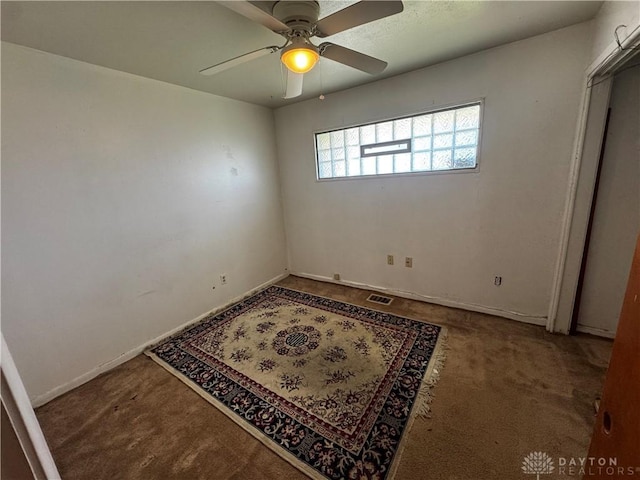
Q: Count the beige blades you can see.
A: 5